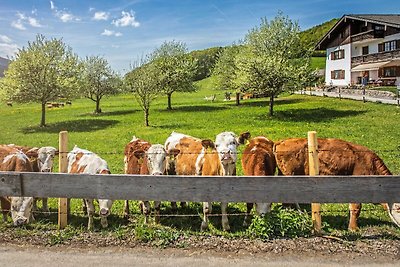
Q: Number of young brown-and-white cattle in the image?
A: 7